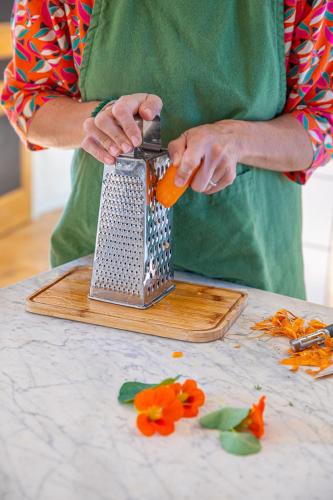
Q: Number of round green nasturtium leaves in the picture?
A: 3